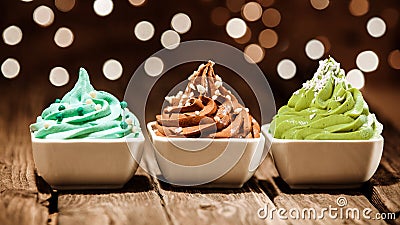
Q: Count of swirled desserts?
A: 3